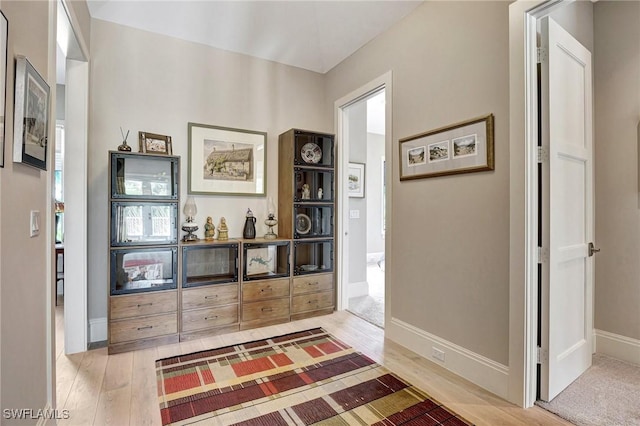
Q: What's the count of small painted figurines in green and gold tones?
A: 2